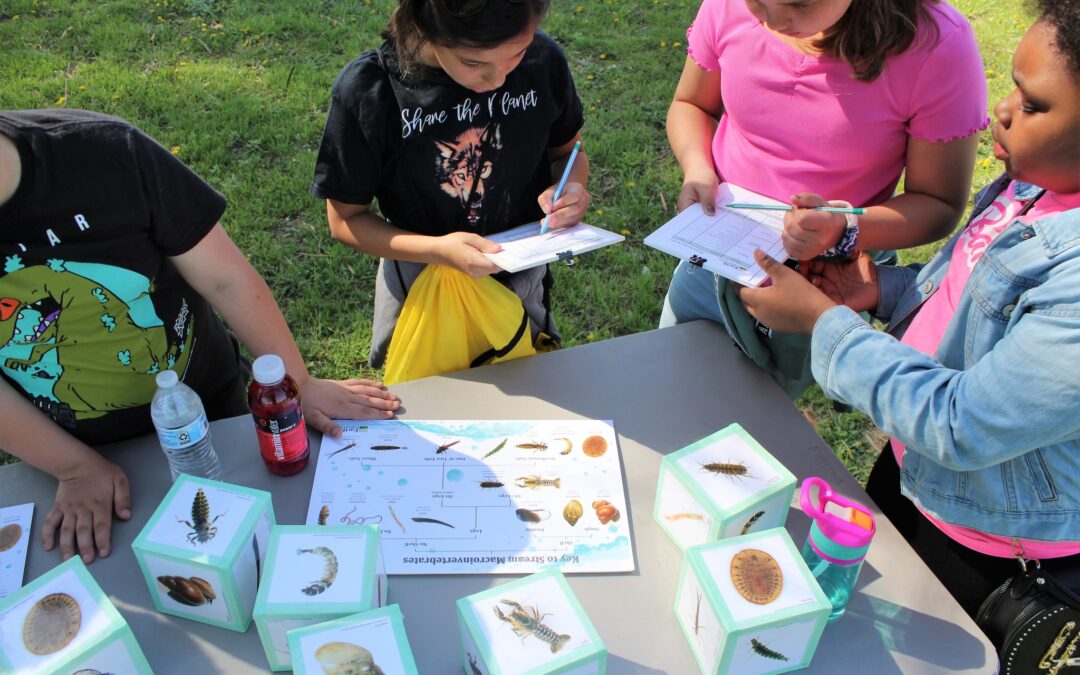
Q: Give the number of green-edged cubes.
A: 7